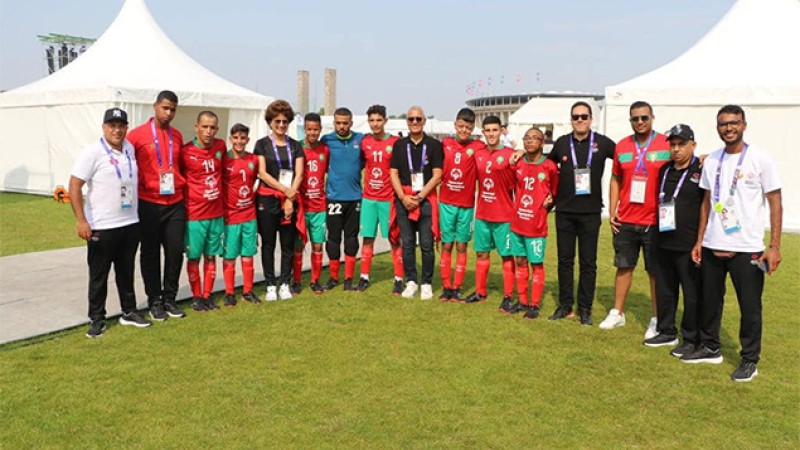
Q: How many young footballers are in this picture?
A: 8